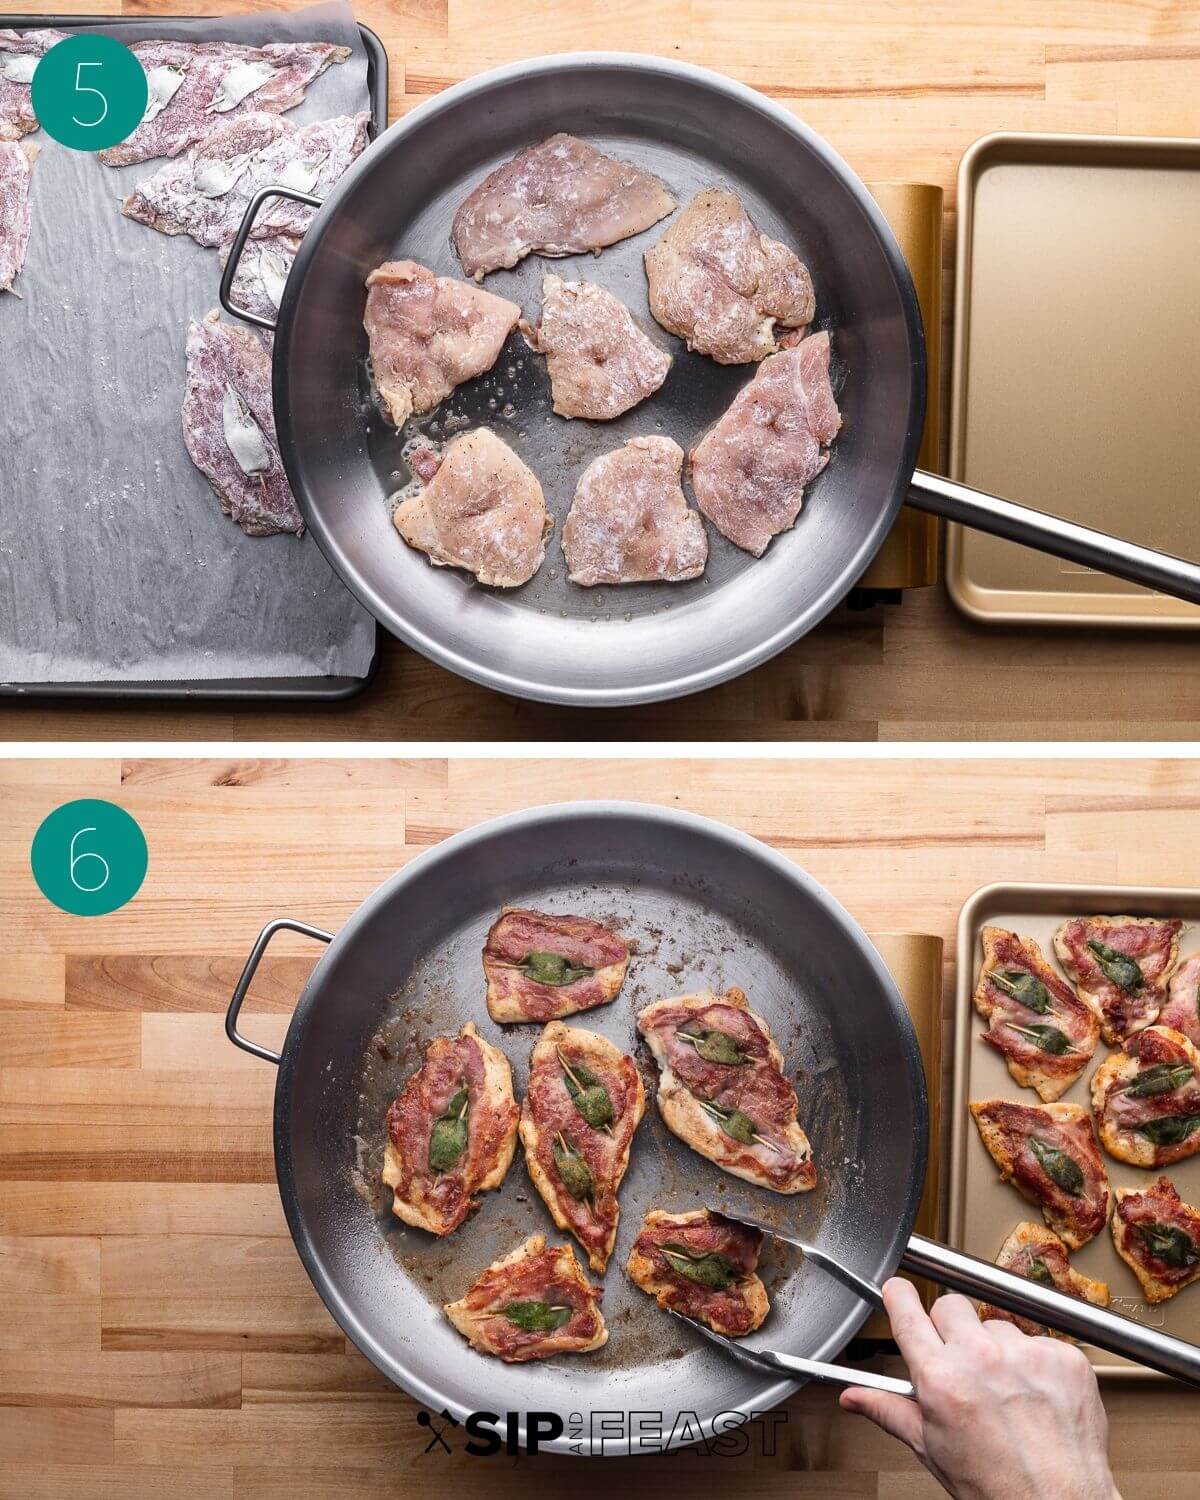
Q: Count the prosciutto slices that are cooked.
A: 13